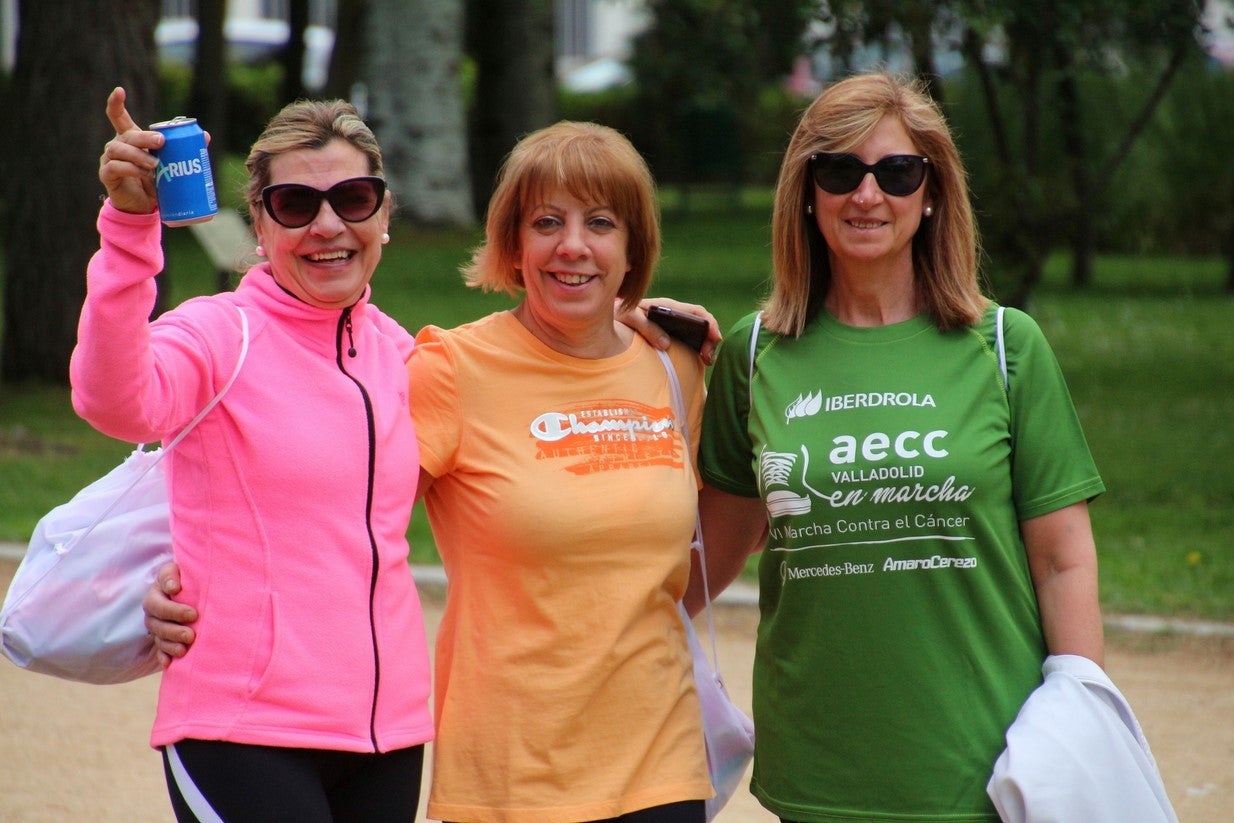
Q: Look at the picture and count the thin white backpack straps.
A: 4